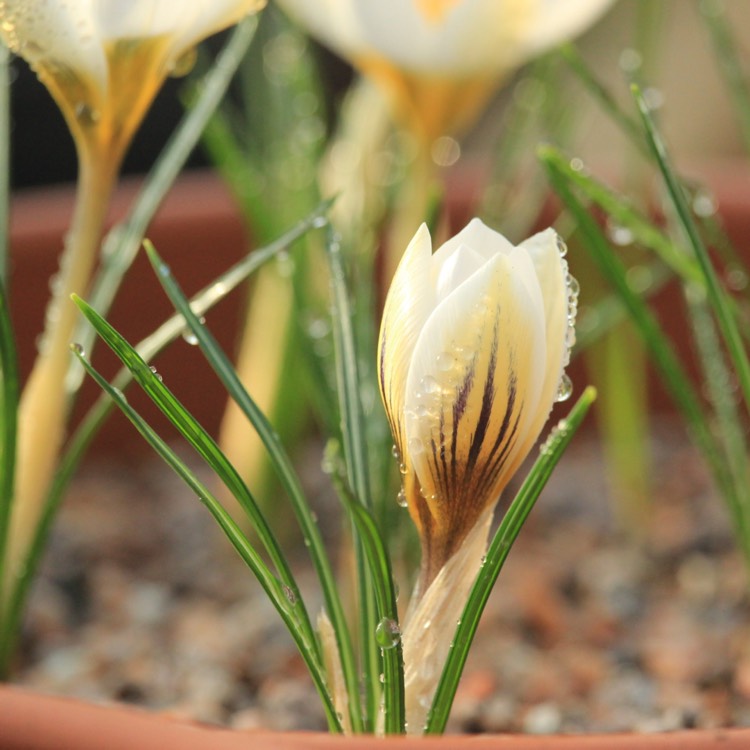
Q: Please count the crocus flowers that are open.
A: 2